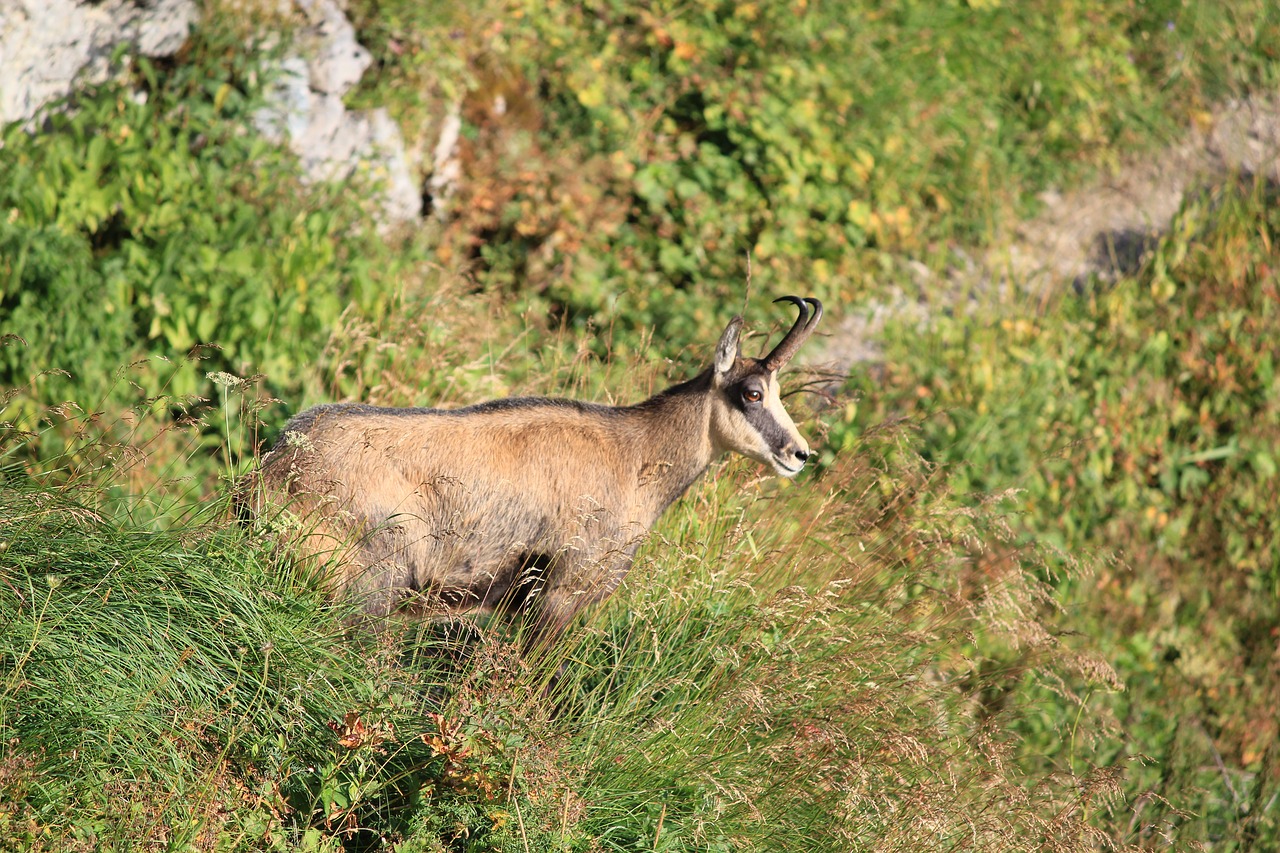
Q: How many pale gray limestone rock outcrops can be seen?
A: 2